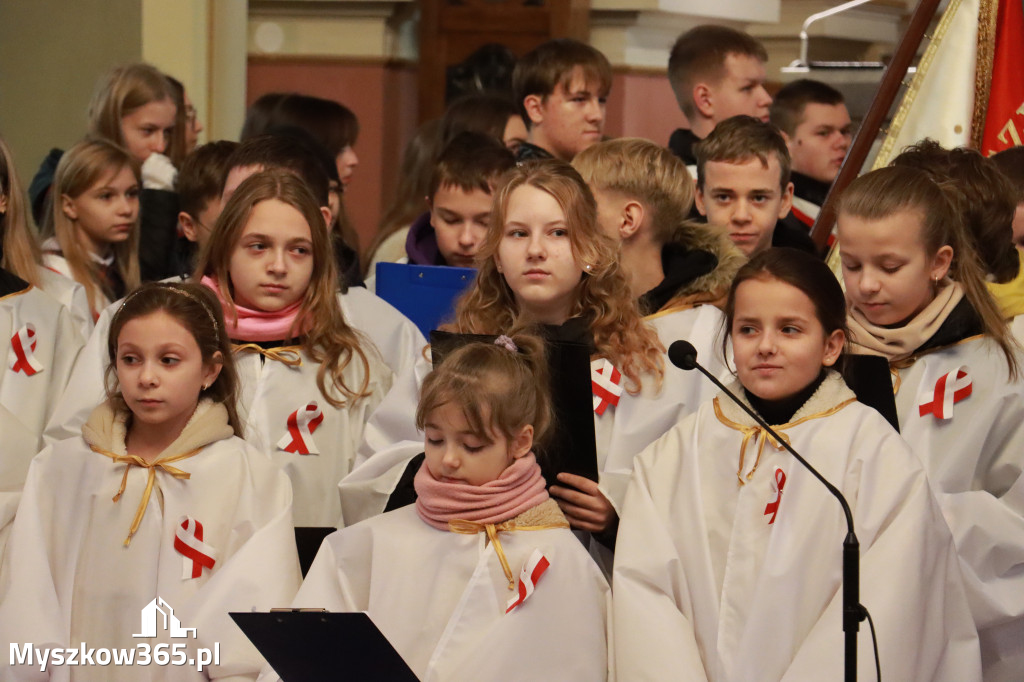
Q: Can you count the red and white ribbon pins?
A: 7